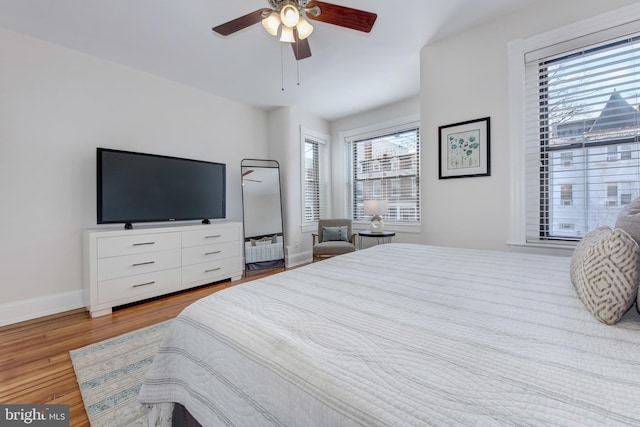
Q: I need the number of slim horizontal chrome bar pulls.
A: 6